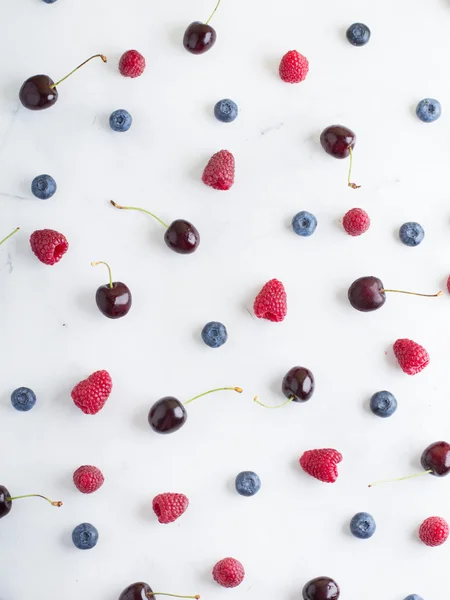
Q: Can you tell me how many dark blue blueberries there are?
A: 15